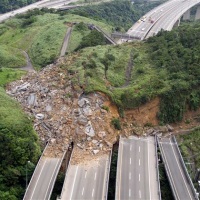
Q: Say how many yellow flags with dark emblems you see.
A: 0